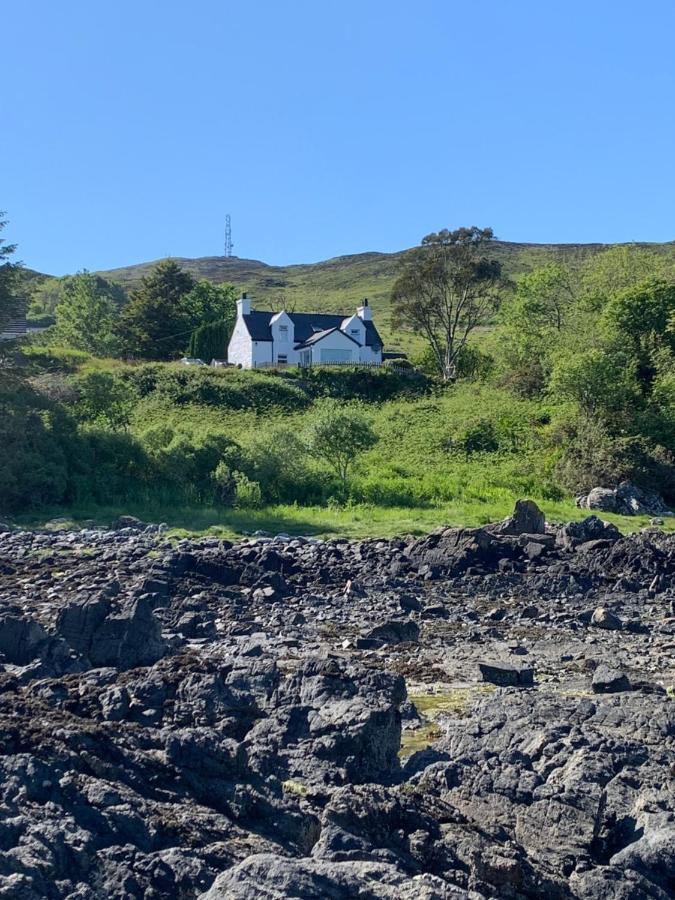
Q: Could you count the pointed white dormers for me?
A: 2